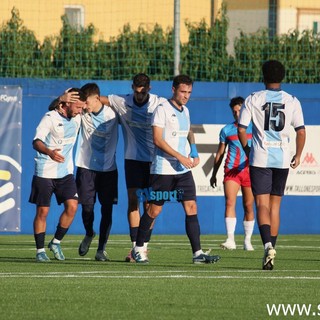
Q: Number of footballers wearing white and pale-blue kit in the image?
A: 5